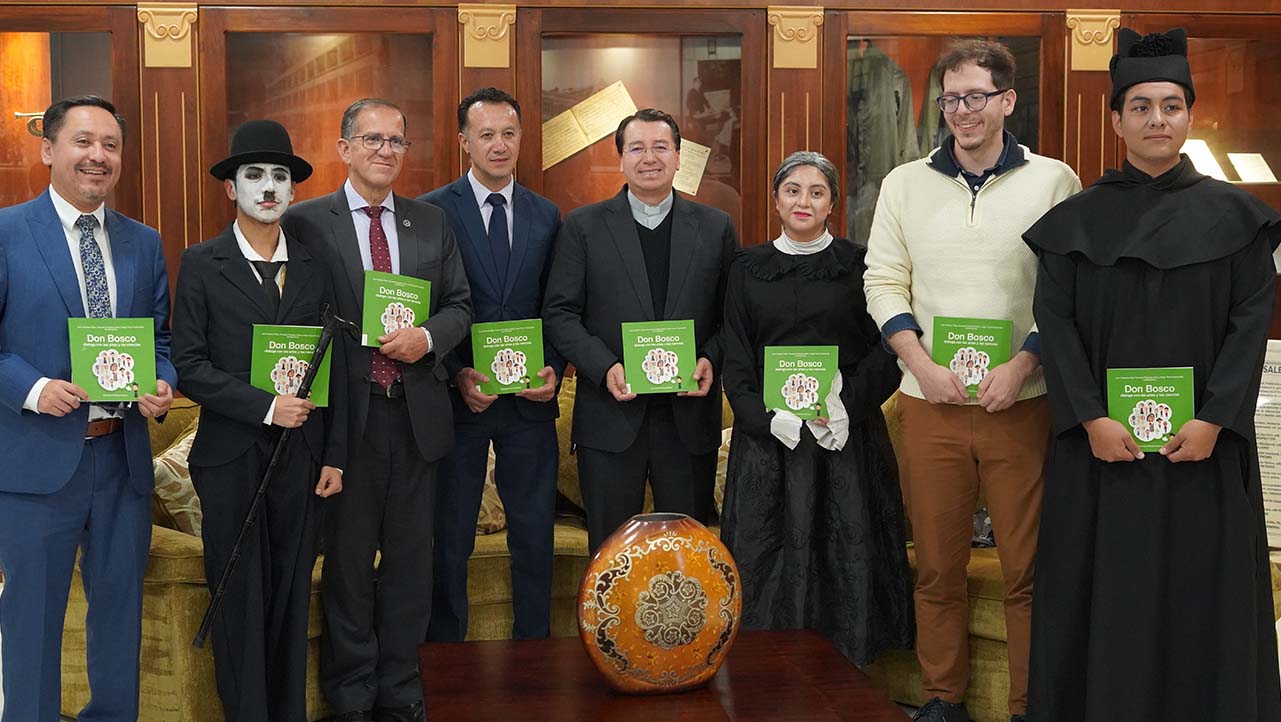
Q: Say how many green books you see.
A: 8